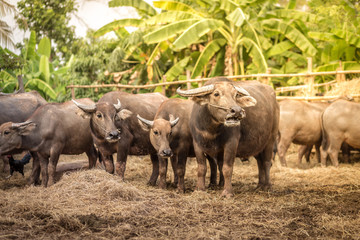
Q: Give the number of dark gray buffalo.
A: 5